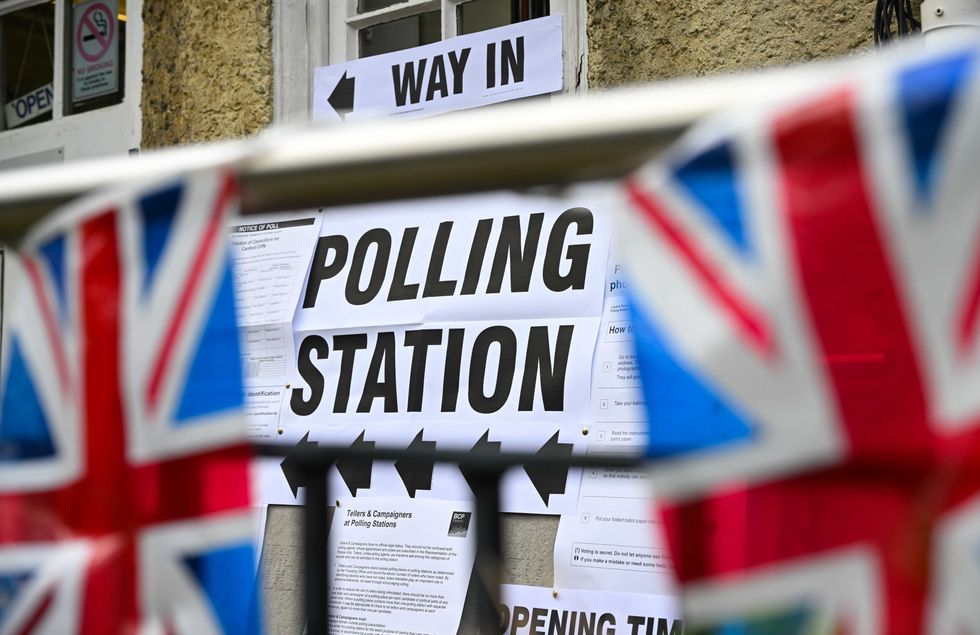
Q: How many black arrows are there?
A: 6